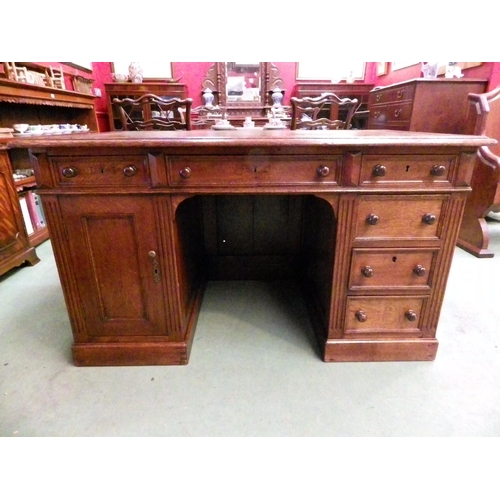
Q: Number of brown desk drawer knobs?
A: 12